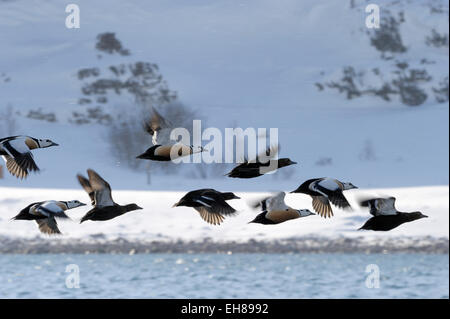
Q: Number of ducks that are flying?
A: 9